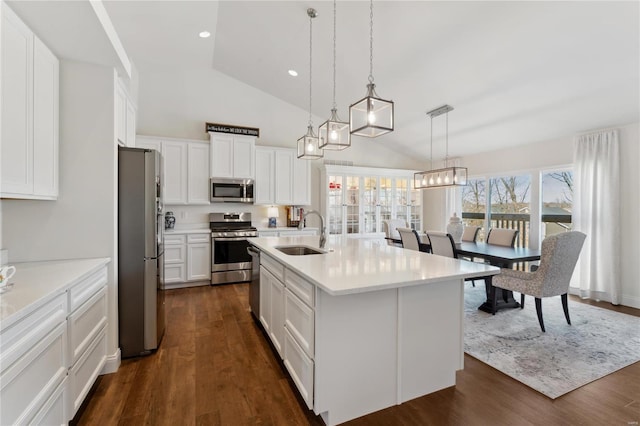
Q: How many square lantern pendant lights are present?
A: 3